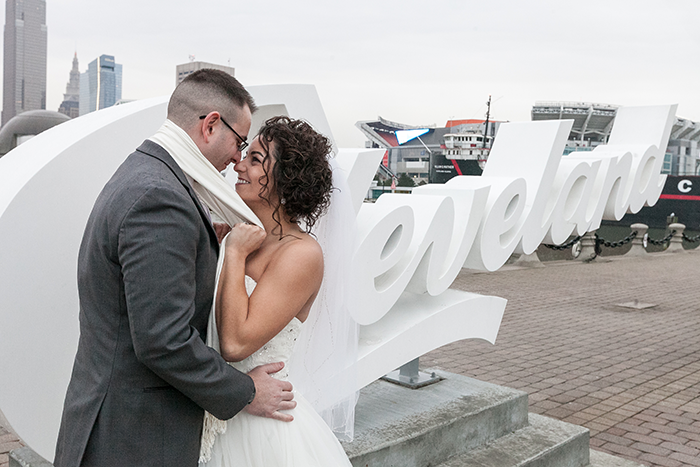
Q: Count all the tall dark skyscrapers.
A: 1